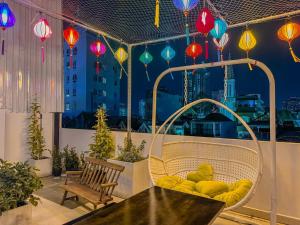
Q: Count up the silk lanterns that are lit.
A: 14